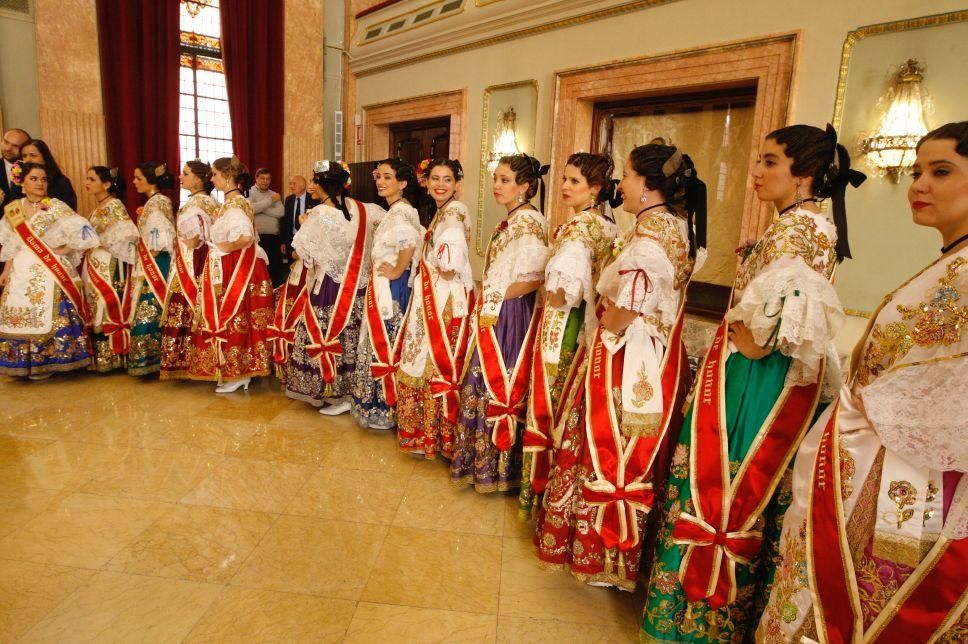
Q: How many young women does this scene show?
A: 14